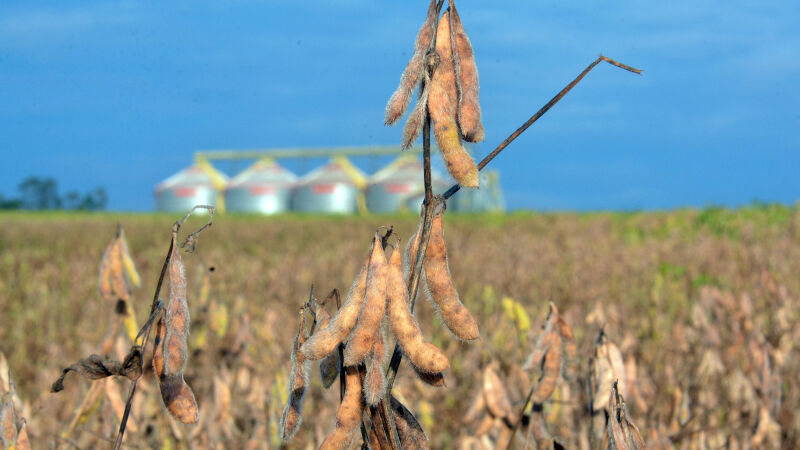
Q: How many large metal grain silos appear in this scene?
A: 4